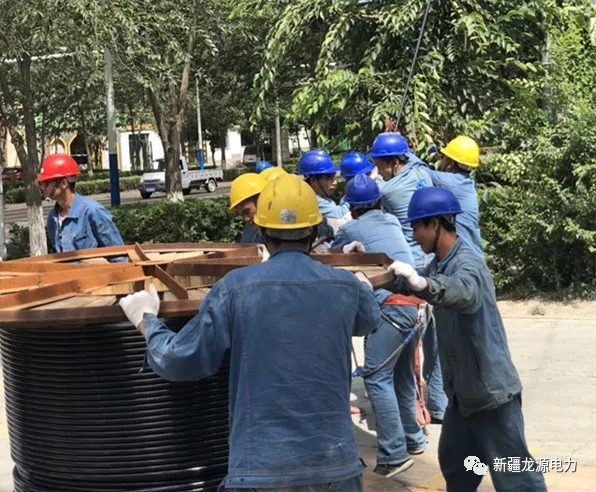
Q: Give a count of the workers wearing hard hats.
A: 11